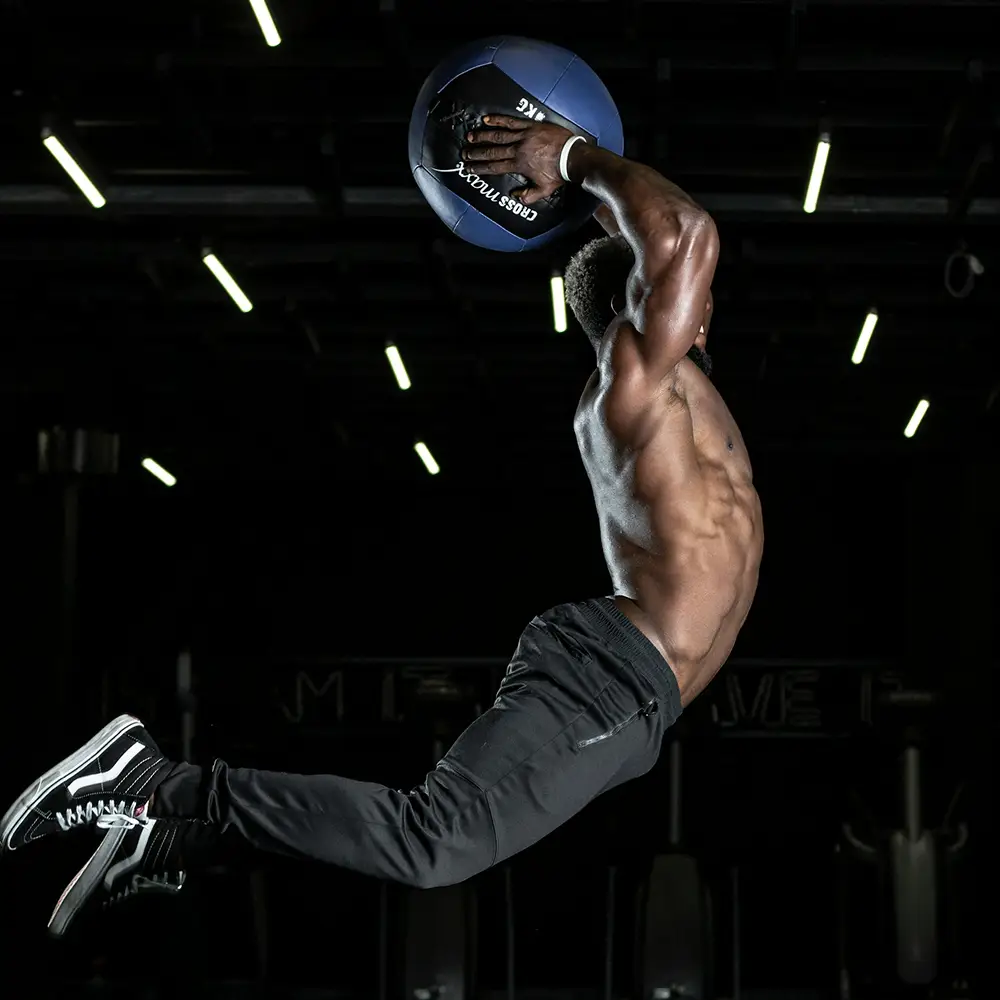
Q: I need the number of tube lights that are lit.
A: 10